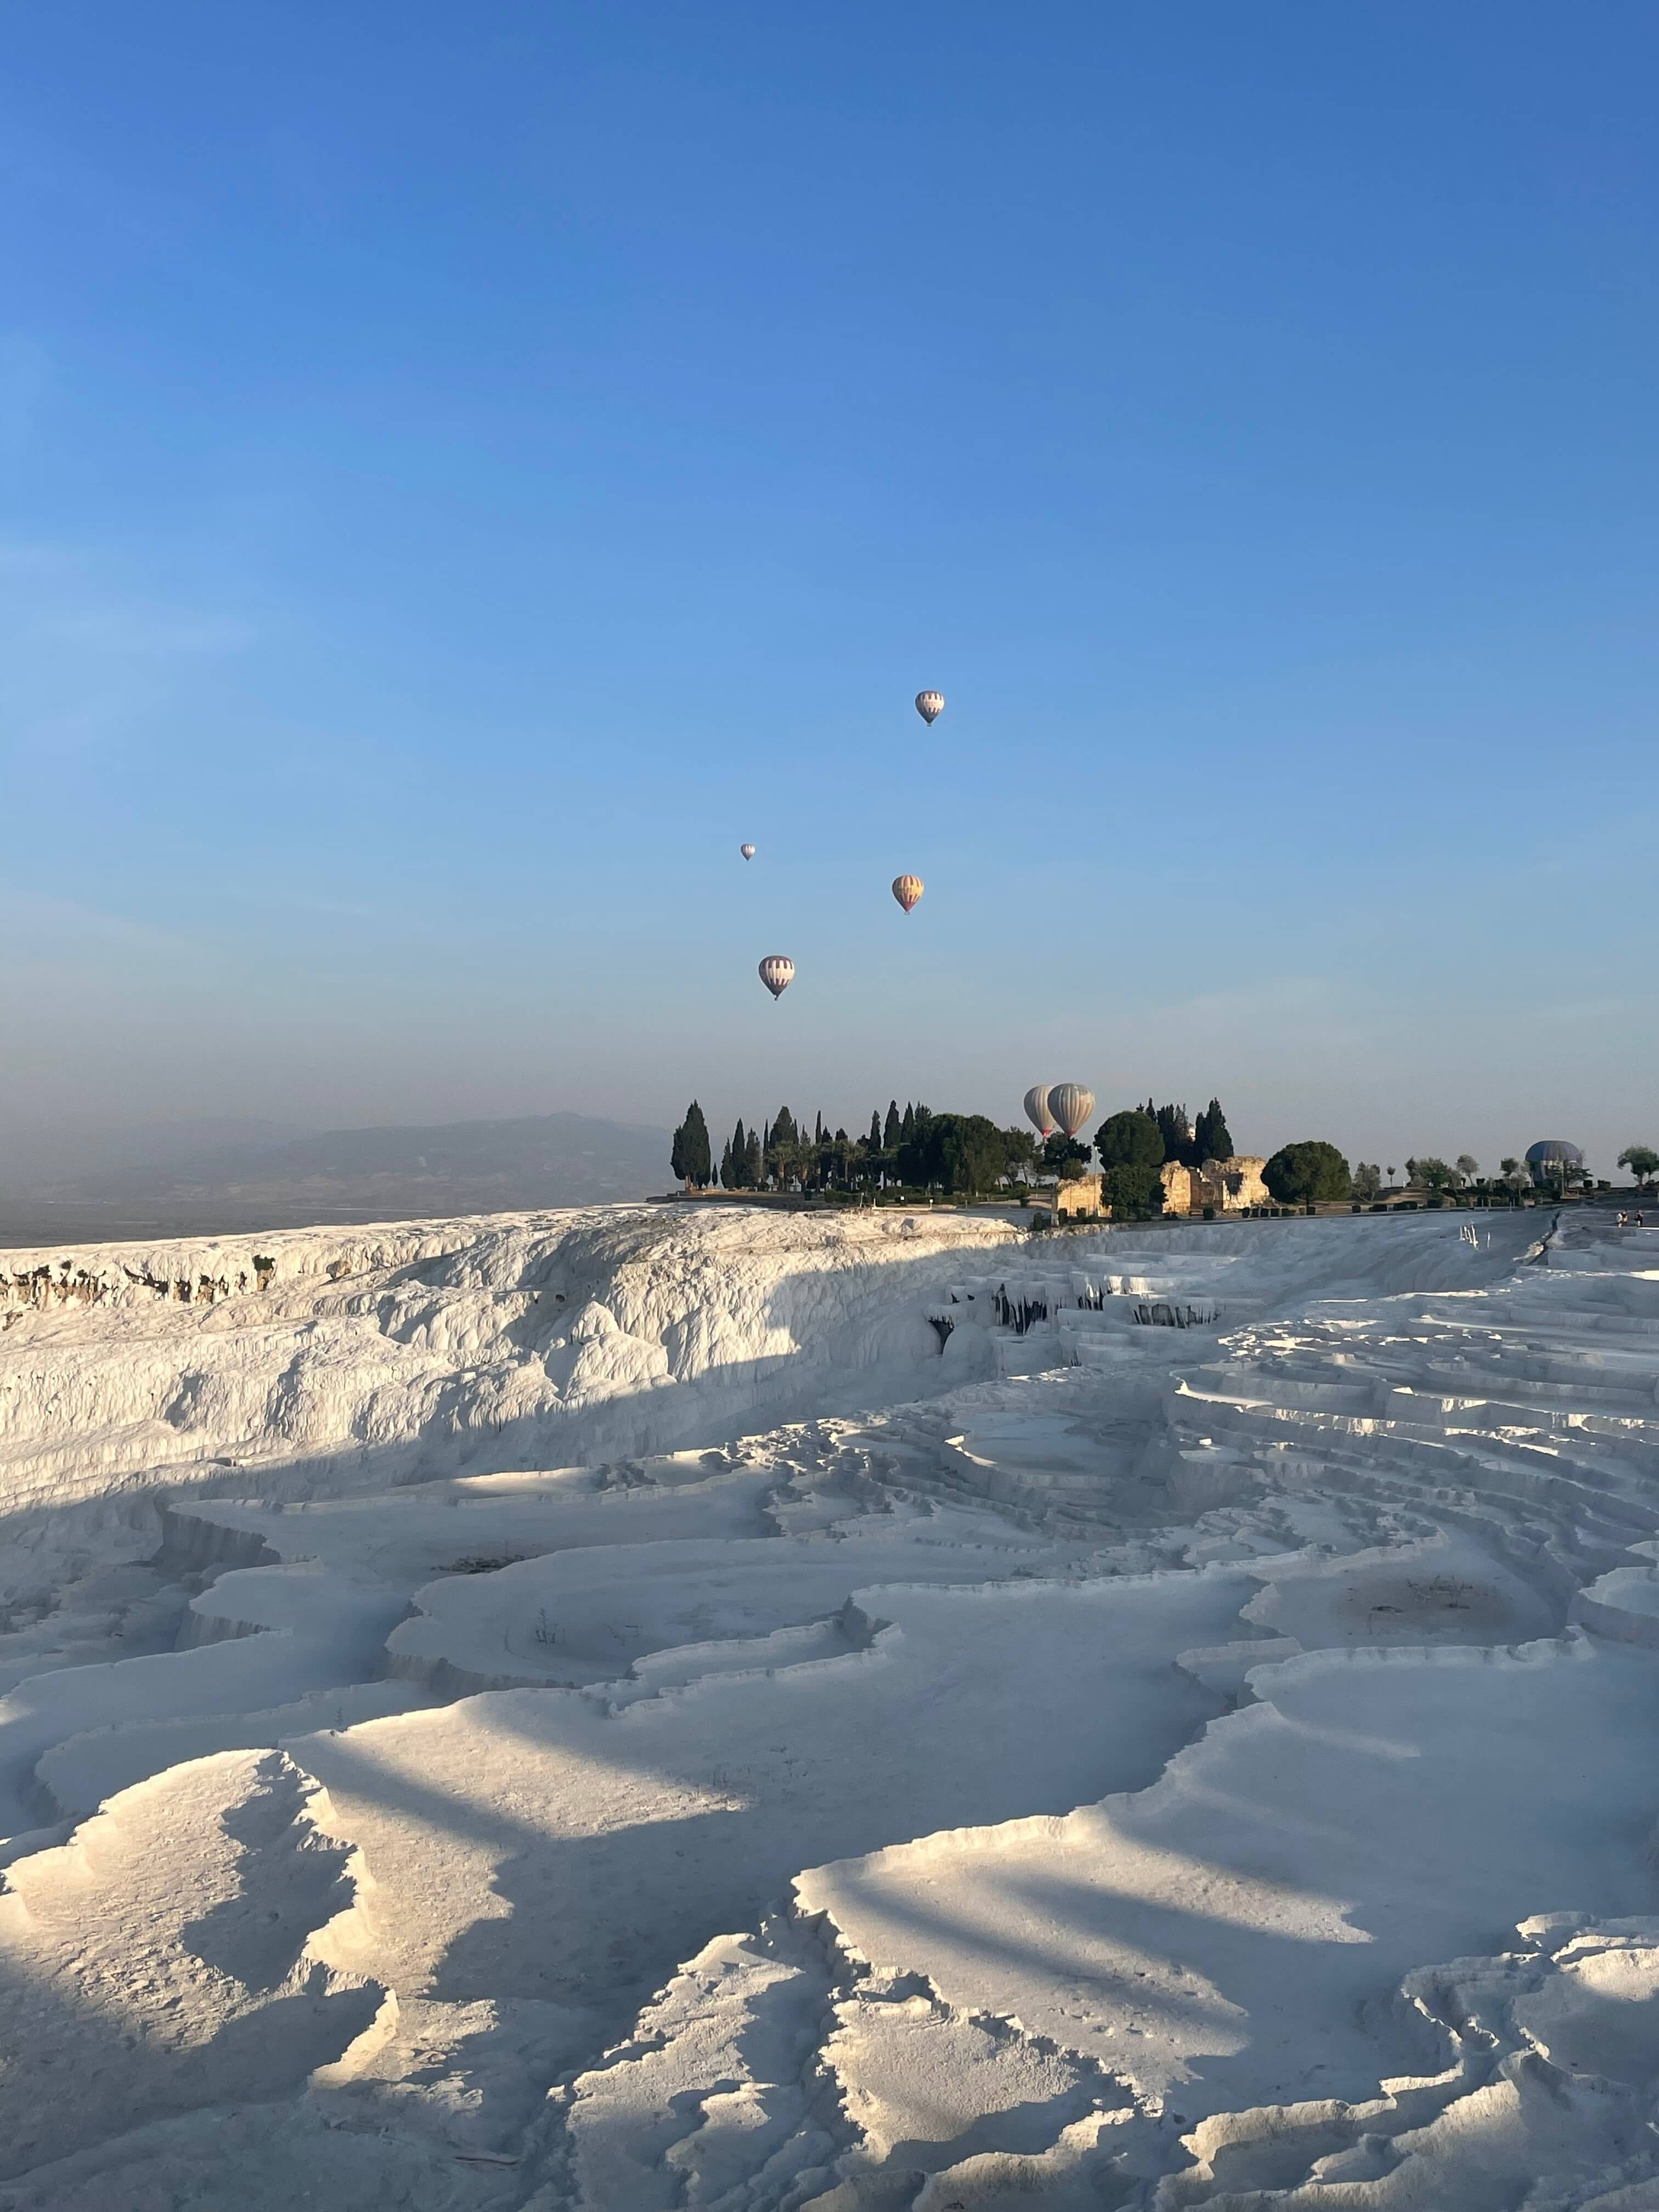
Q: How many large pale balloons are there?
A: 2